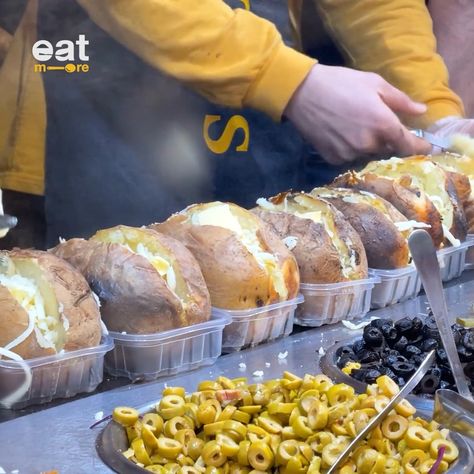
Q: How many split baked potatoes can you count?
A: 7